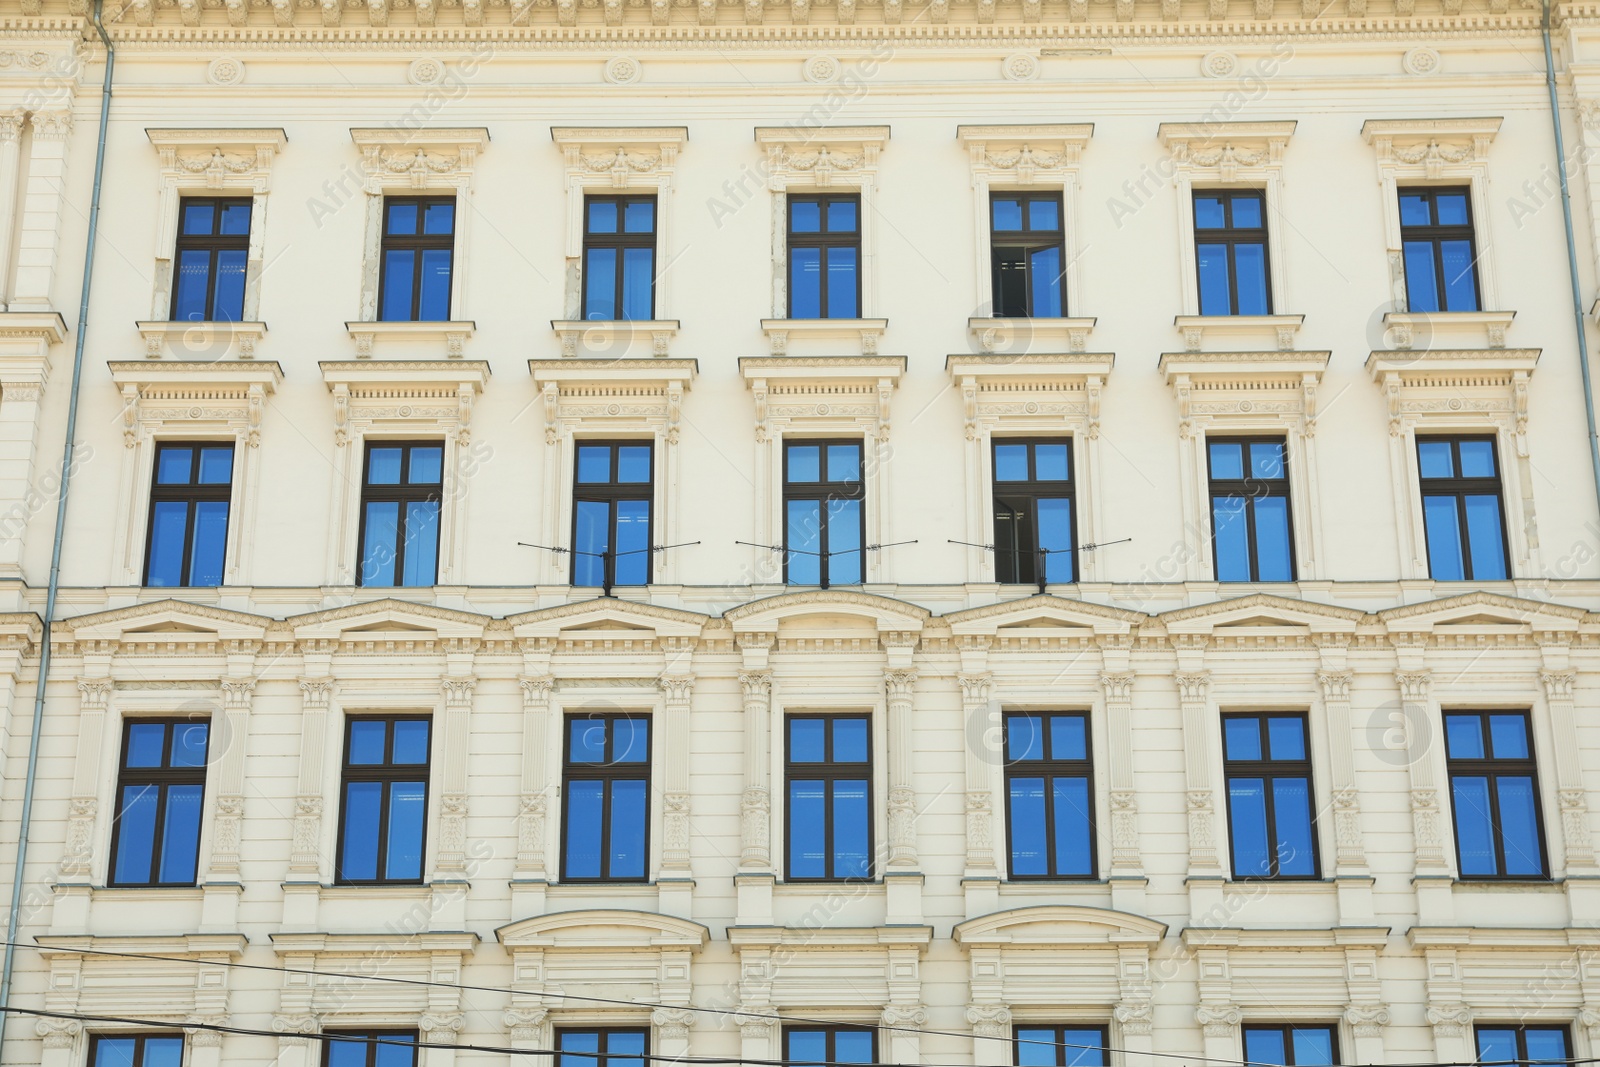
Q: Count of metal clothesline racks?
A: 3